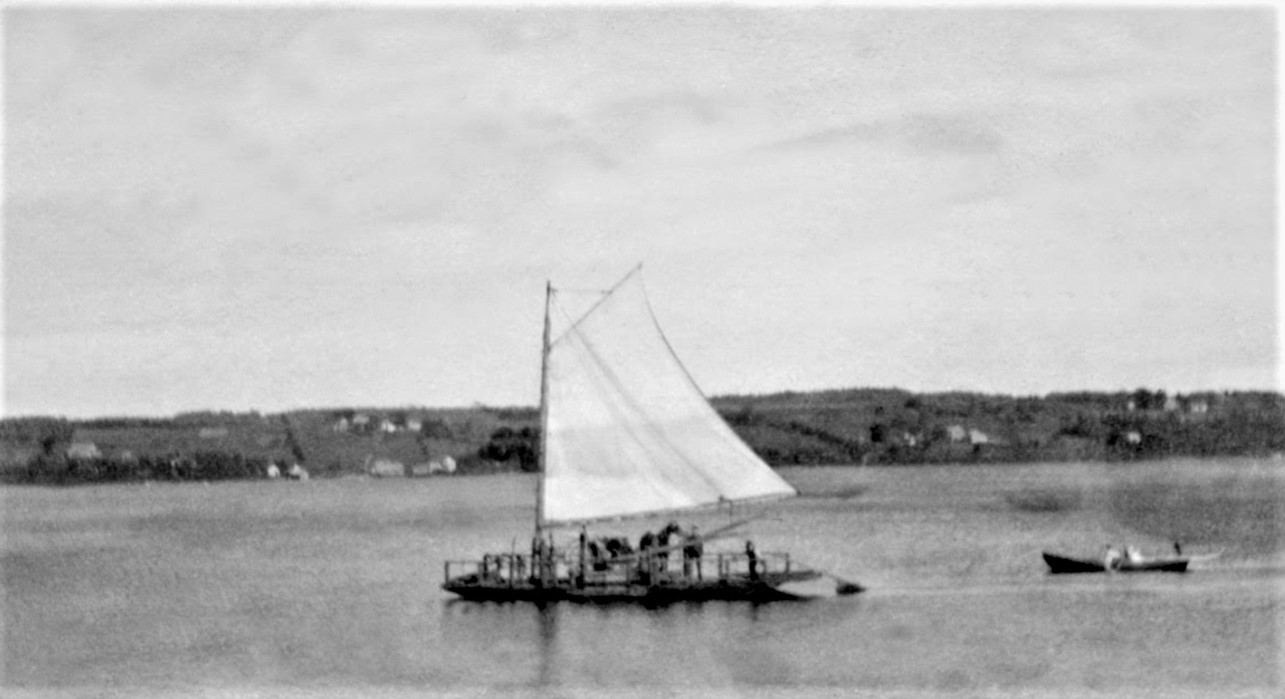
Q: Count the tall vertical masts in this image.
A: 1